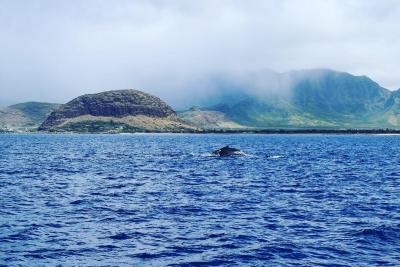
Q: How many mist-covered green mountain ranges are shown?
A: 1